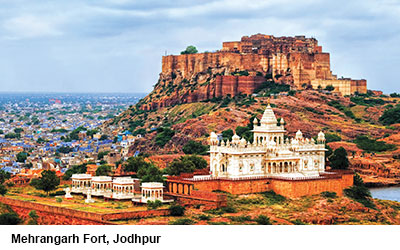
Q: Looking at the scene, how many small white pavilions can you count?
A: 4